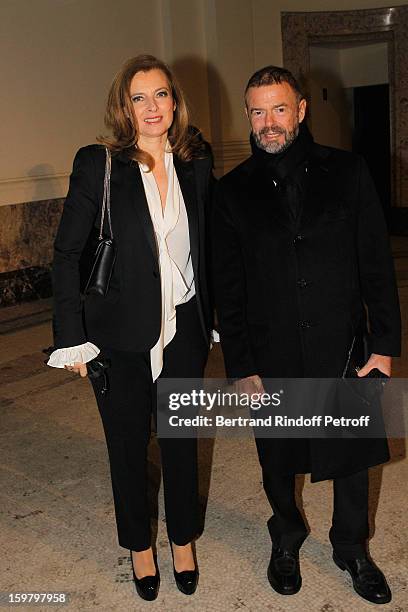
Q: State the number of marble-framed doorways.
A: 1